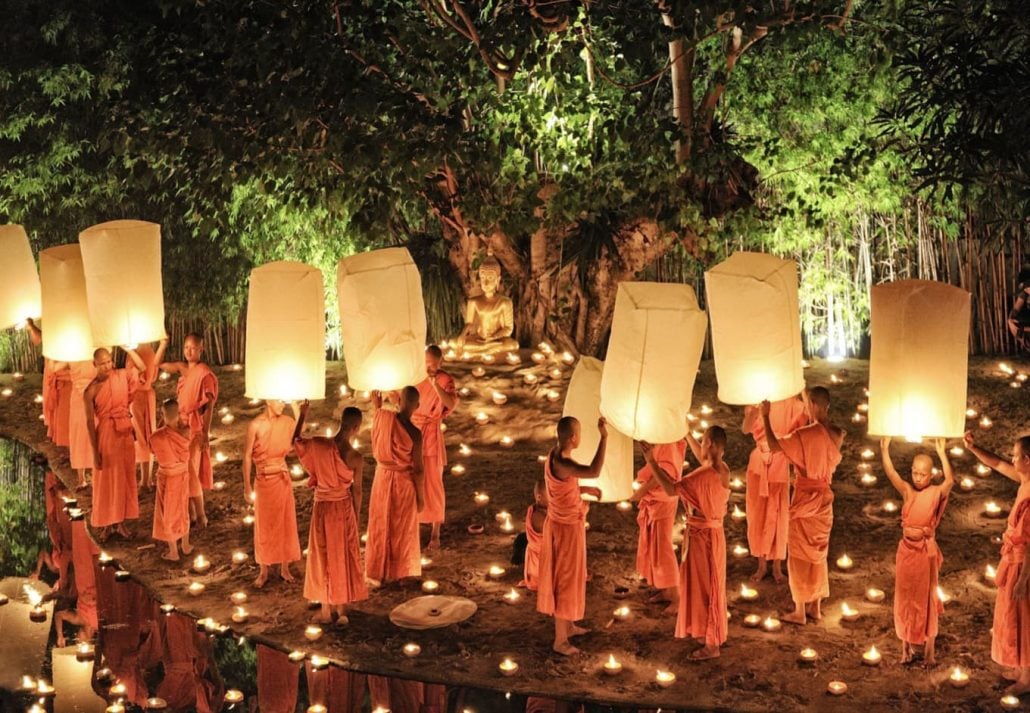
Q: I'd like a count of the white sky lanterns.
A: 9